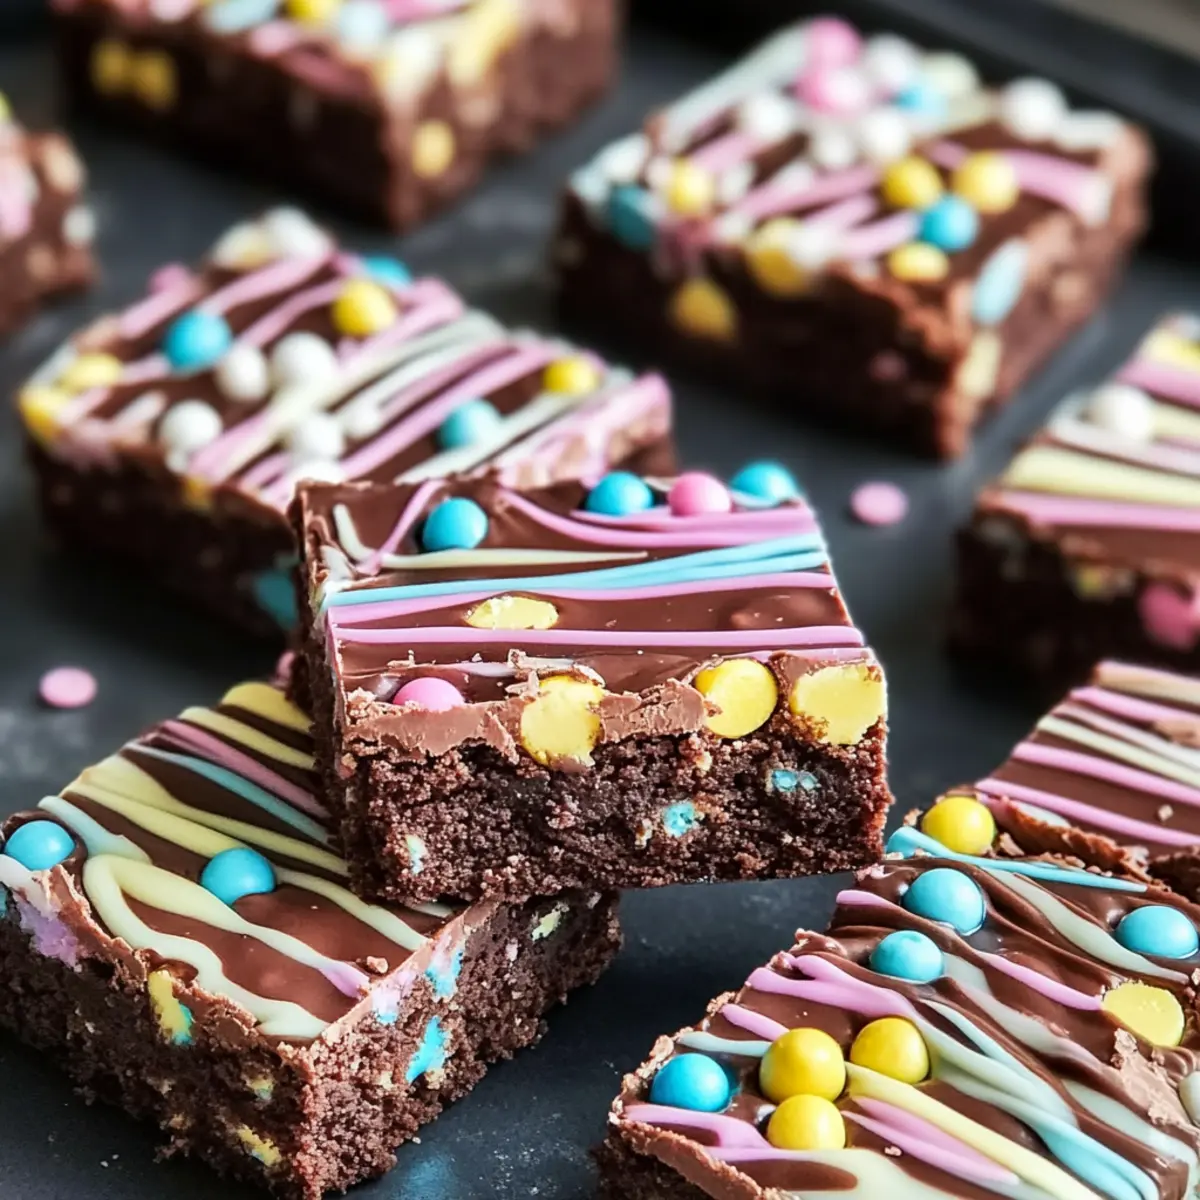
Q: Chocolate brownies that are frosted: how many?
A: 9